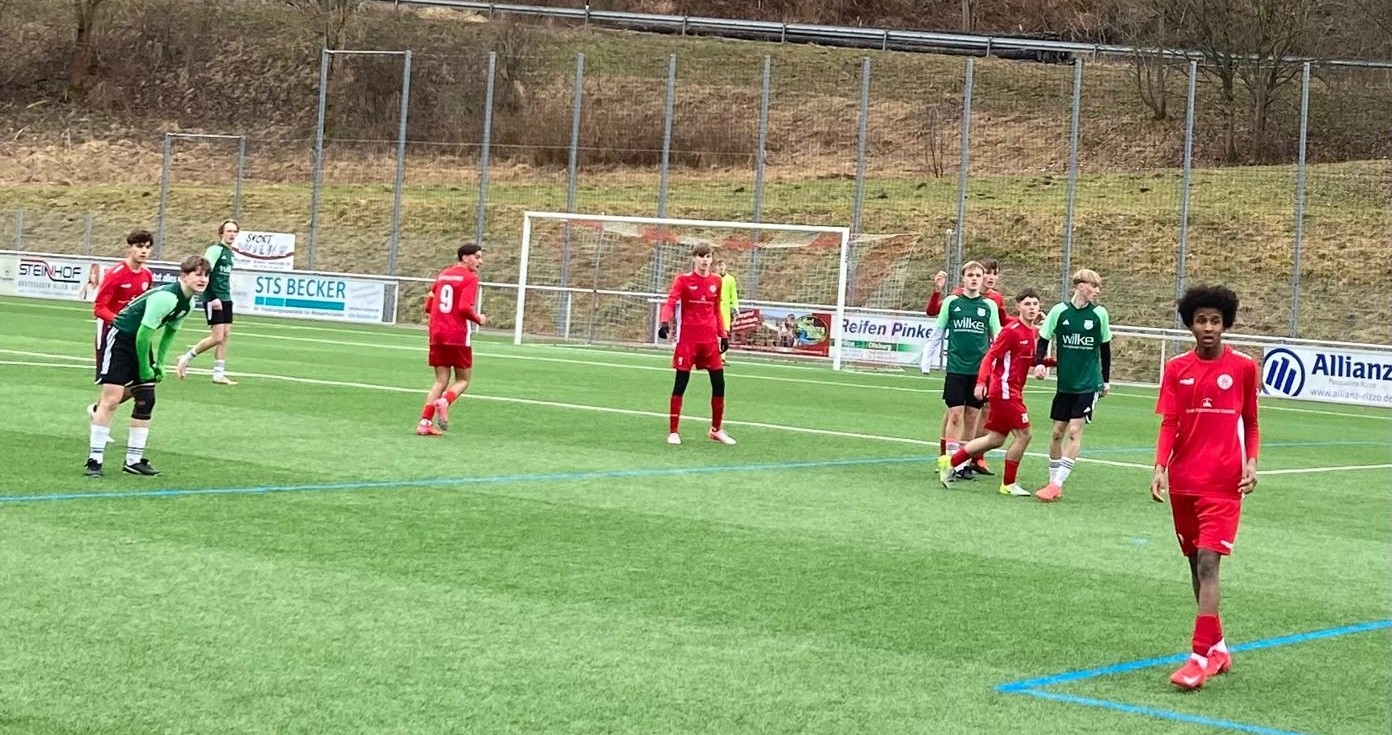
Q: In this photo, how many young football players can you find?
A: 11